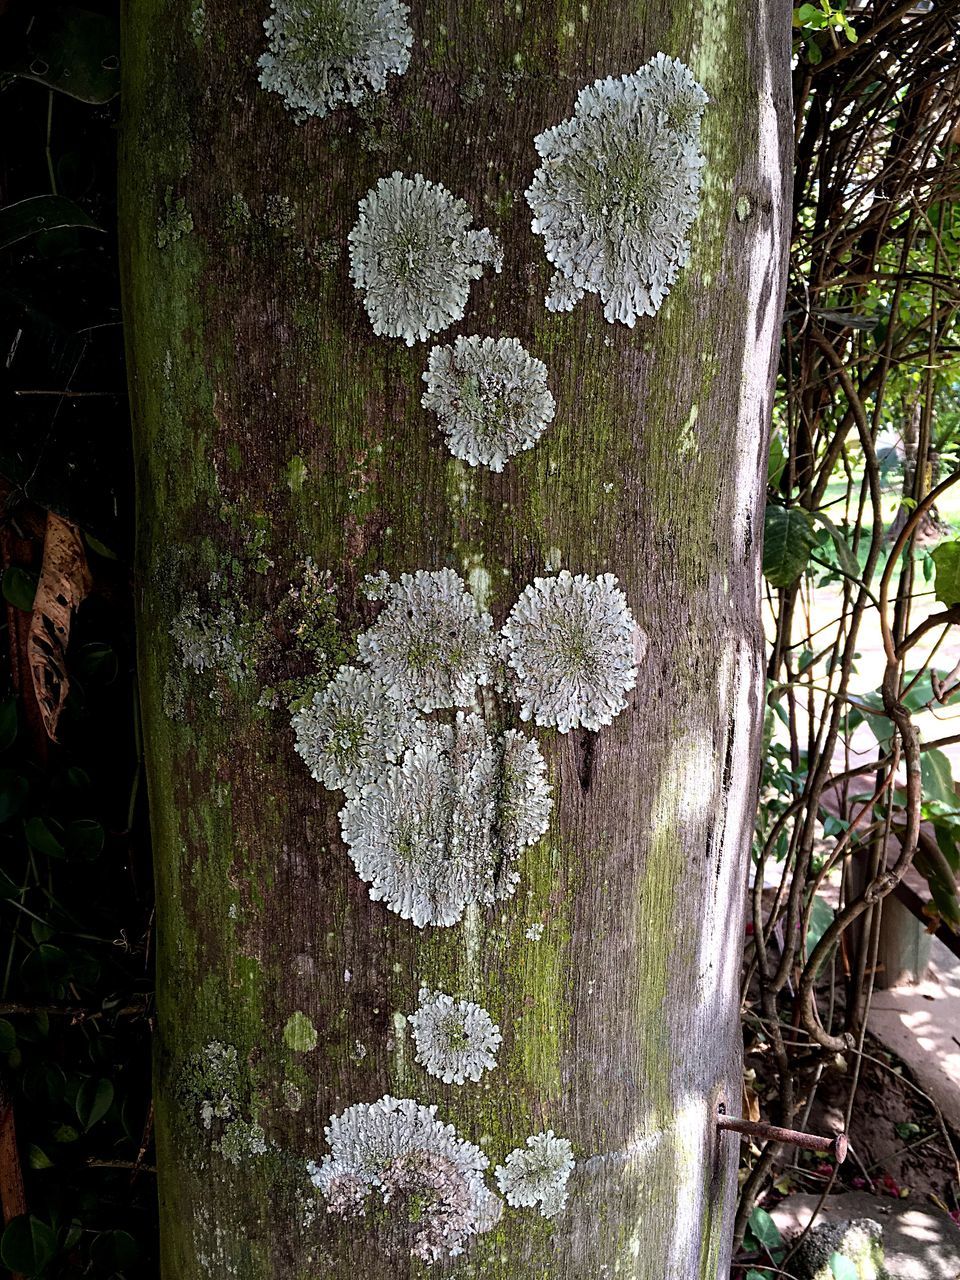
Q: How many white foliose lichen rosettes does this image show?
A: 11